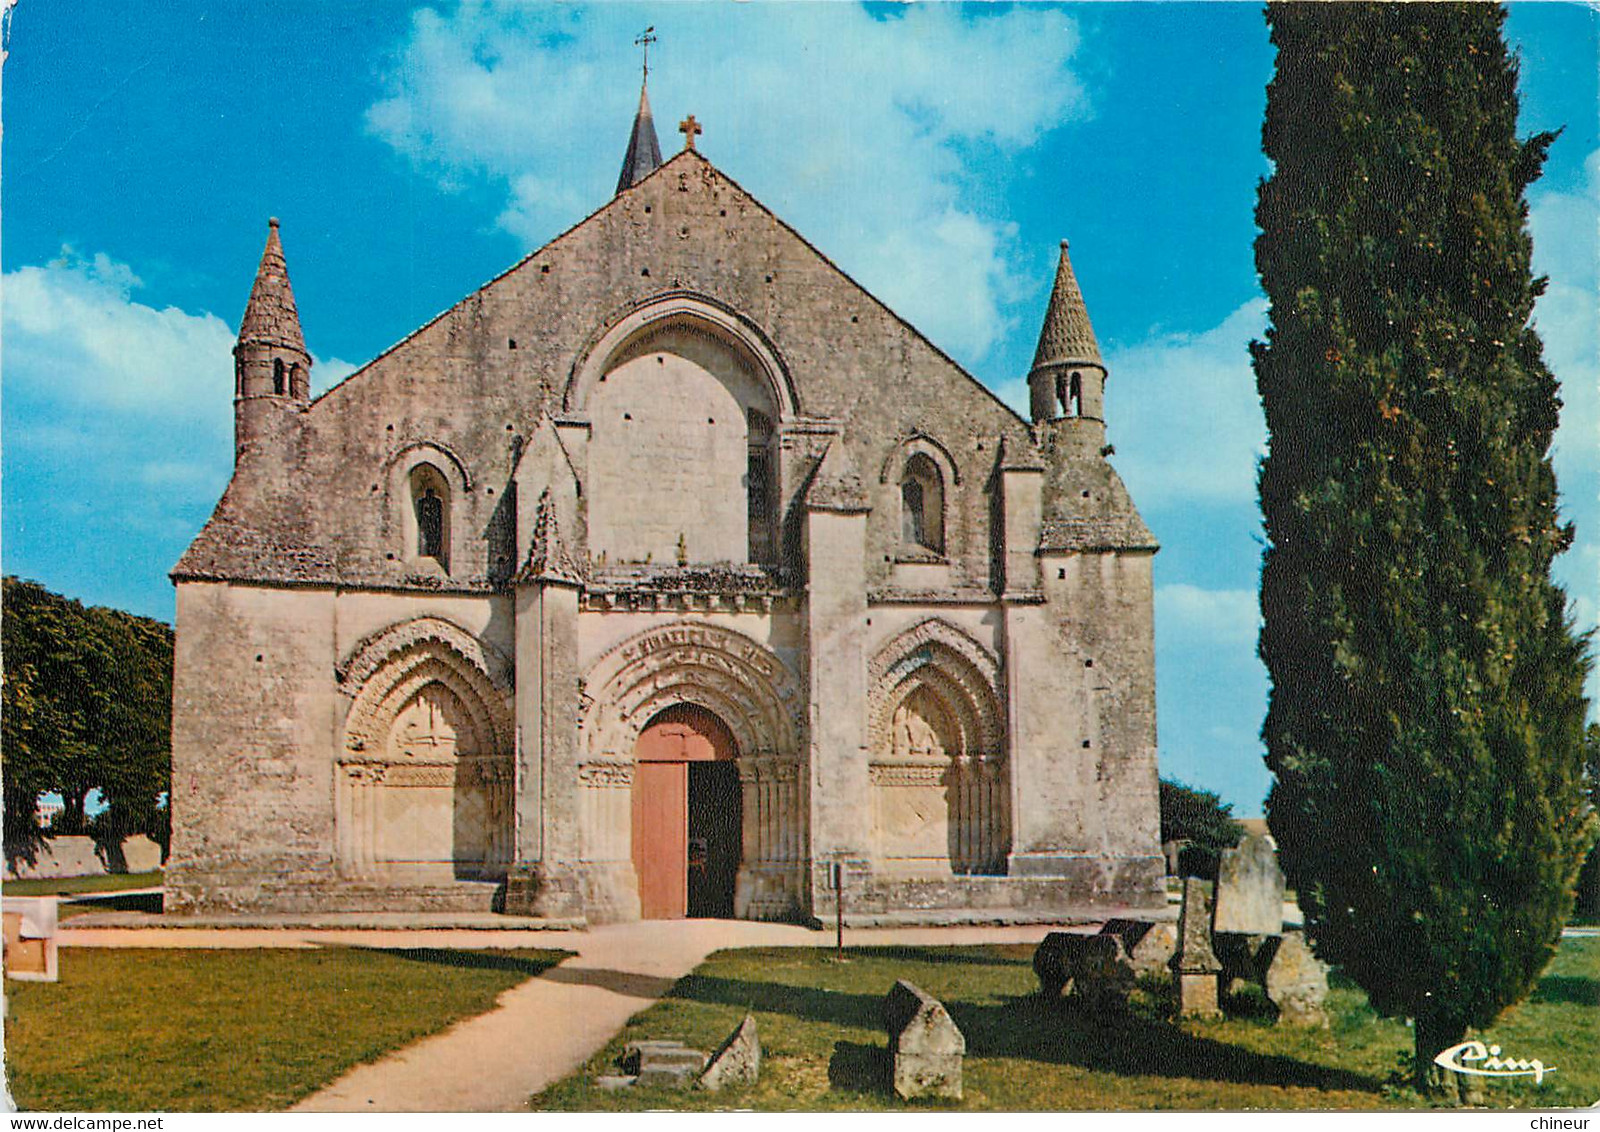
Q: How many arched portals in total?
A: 3